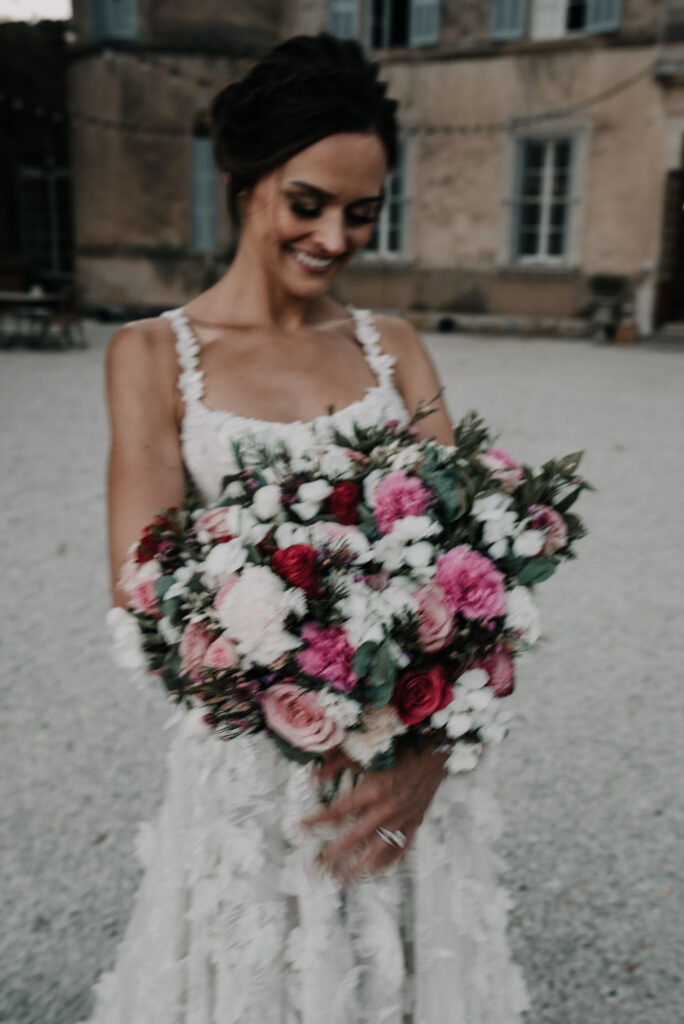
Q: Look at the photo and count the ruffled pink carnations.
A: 3